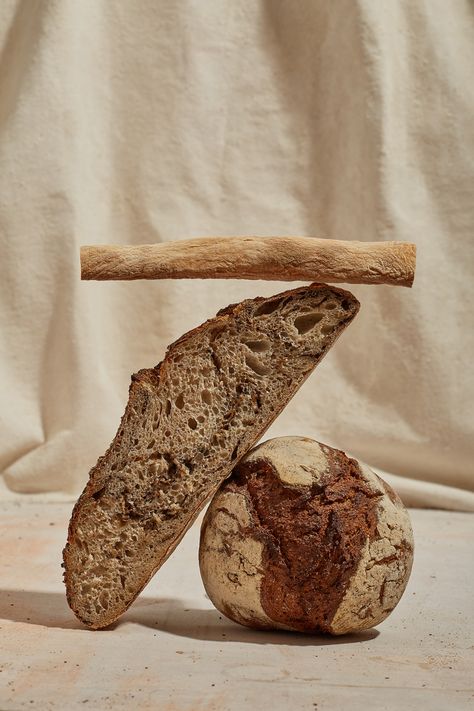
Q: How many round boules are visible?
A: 1